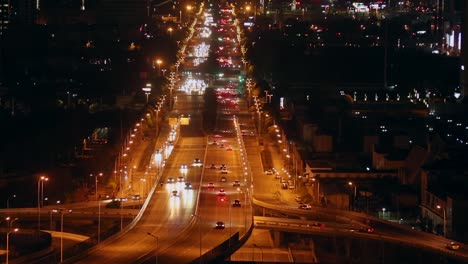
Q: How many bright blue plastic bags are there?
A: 0